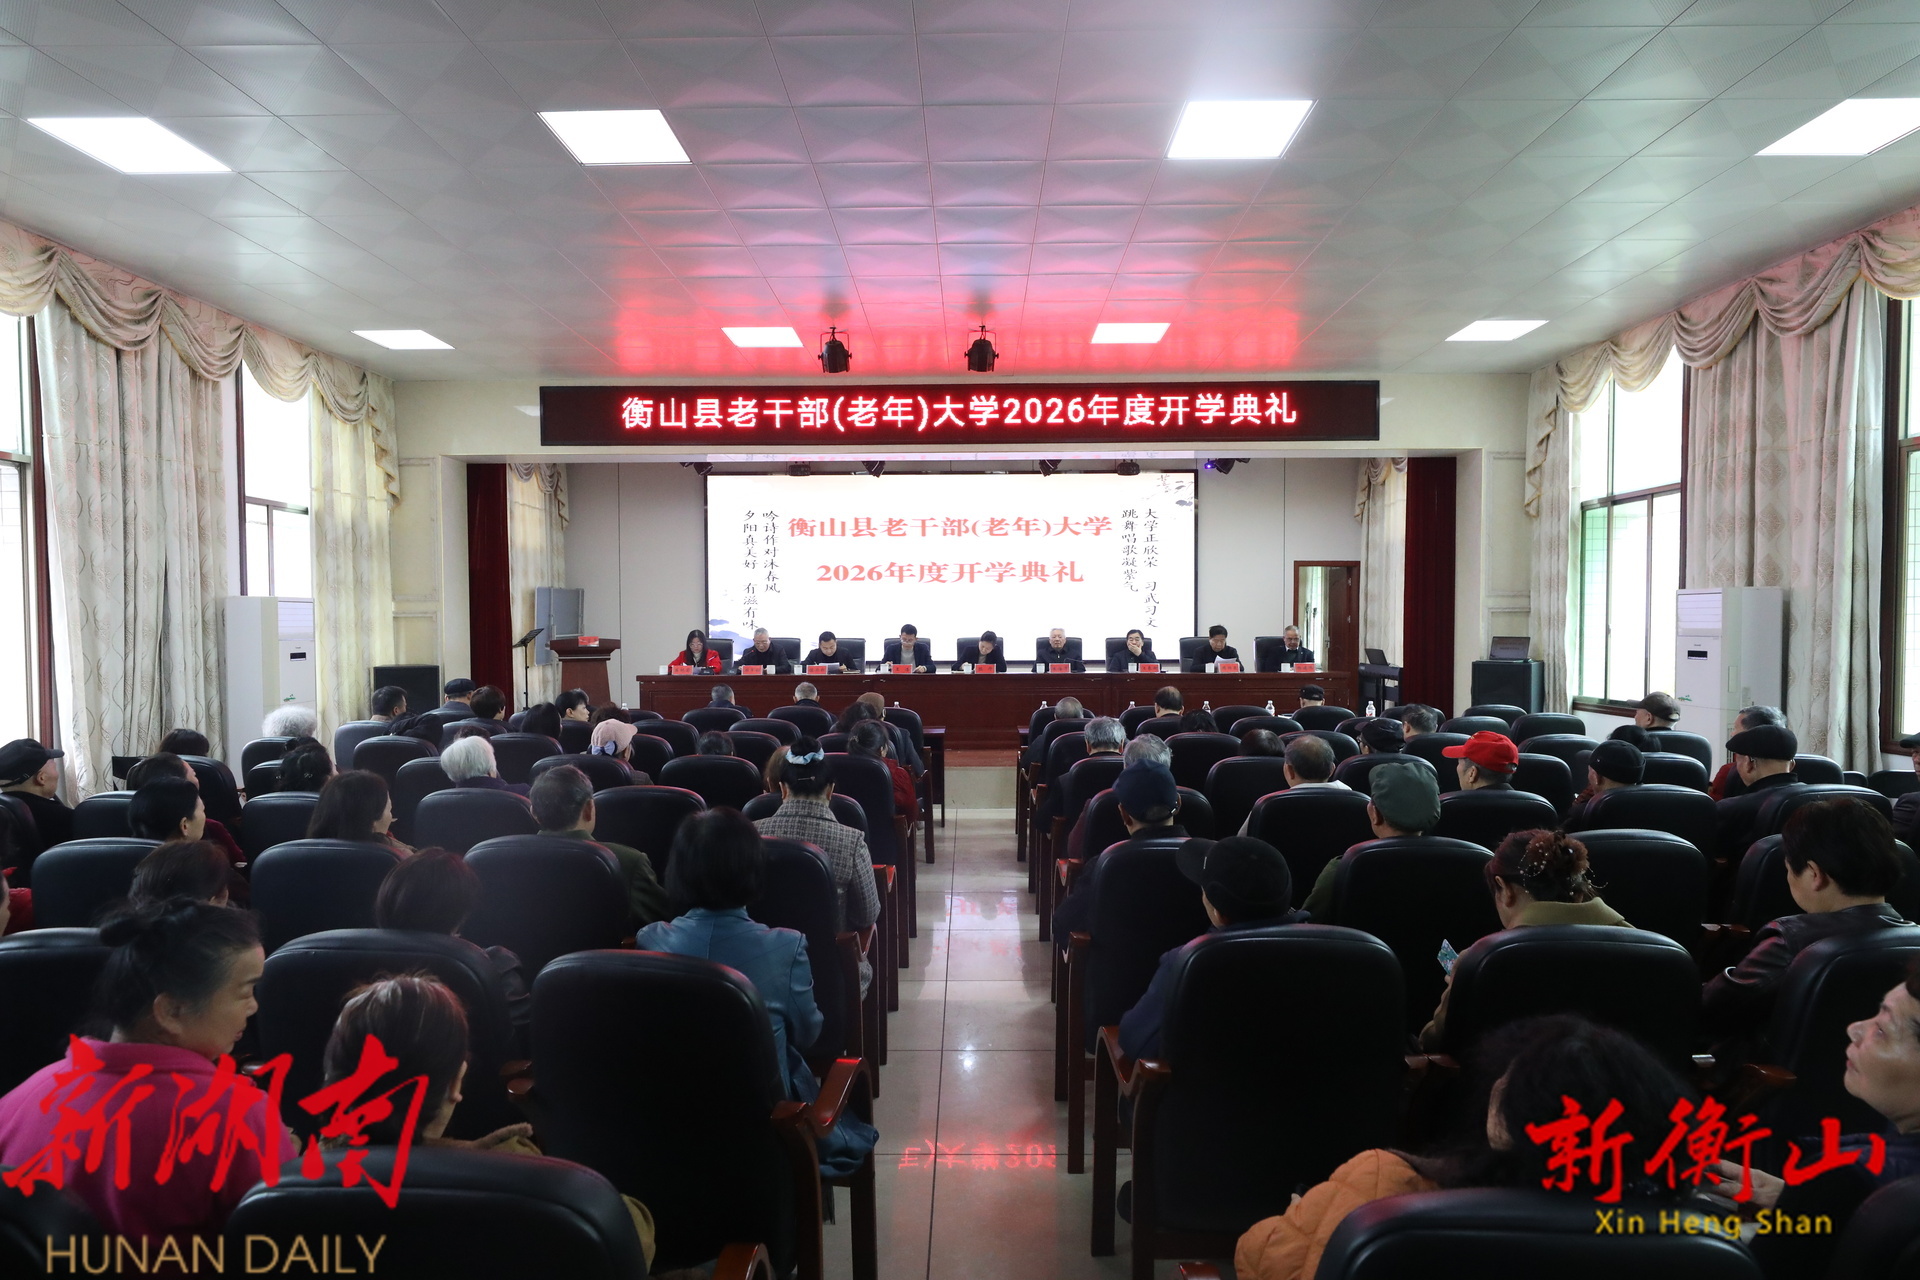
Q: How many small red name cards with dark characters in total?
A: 9